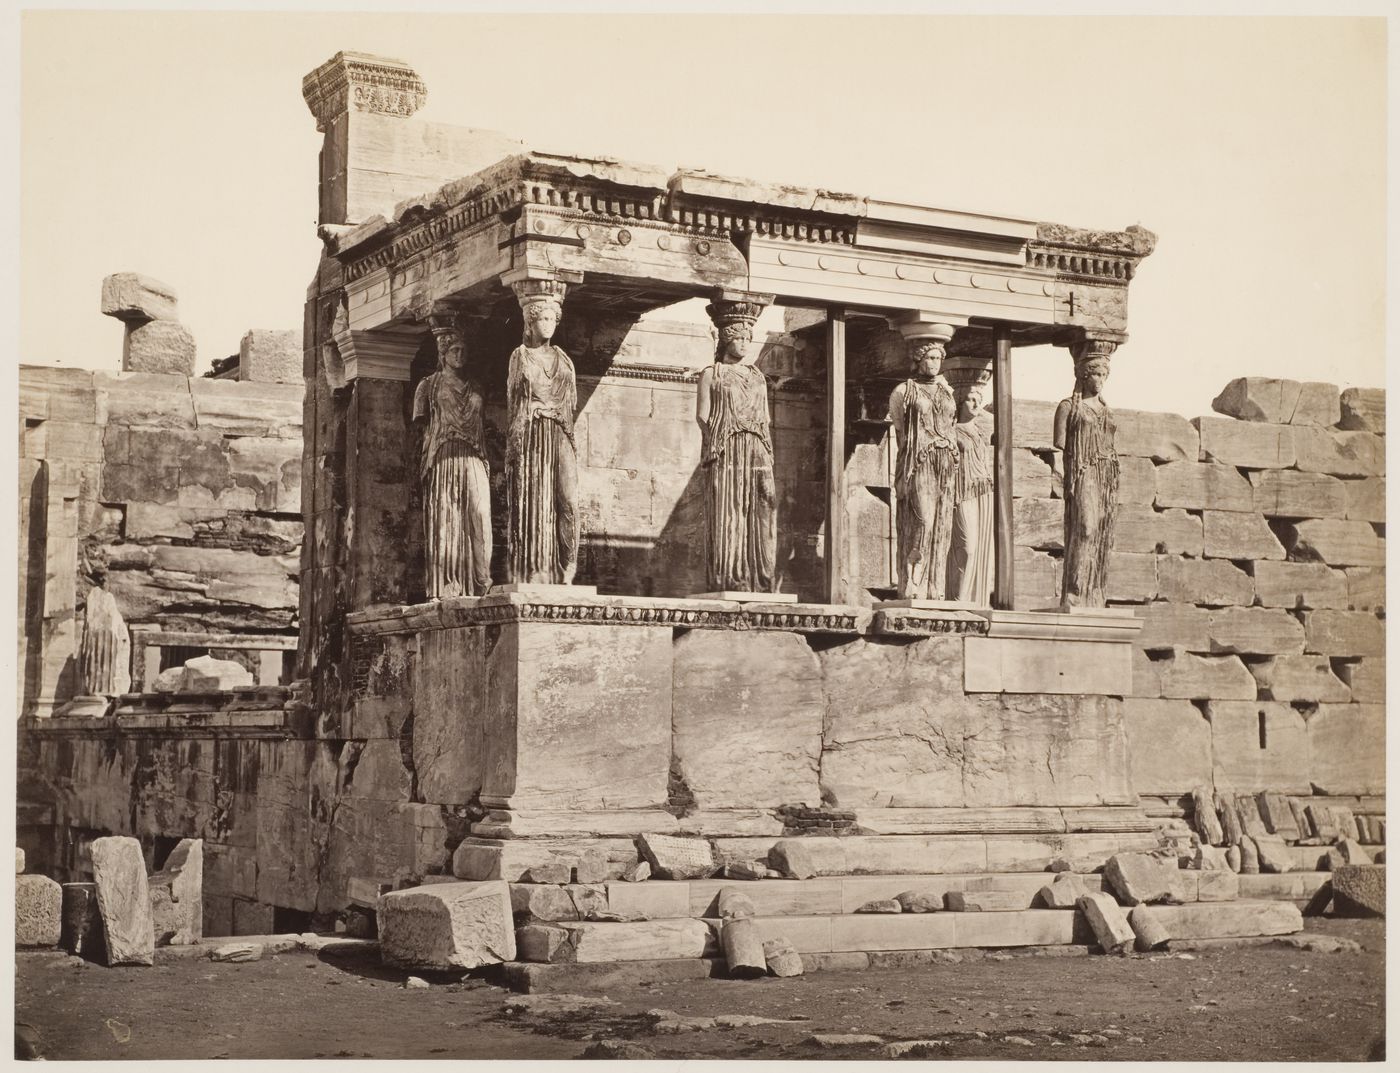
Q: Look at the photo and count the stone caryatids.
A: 6